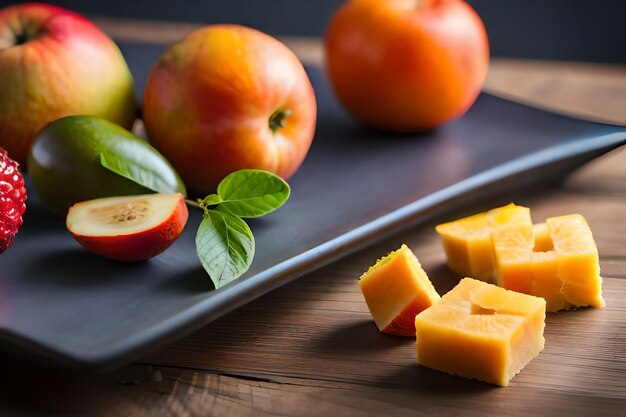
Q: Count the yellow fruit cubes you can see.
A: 4